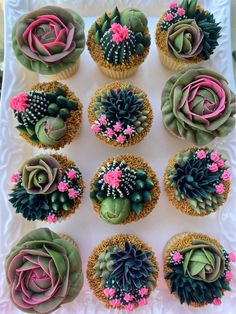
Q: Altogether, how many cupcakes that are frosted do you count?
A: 12